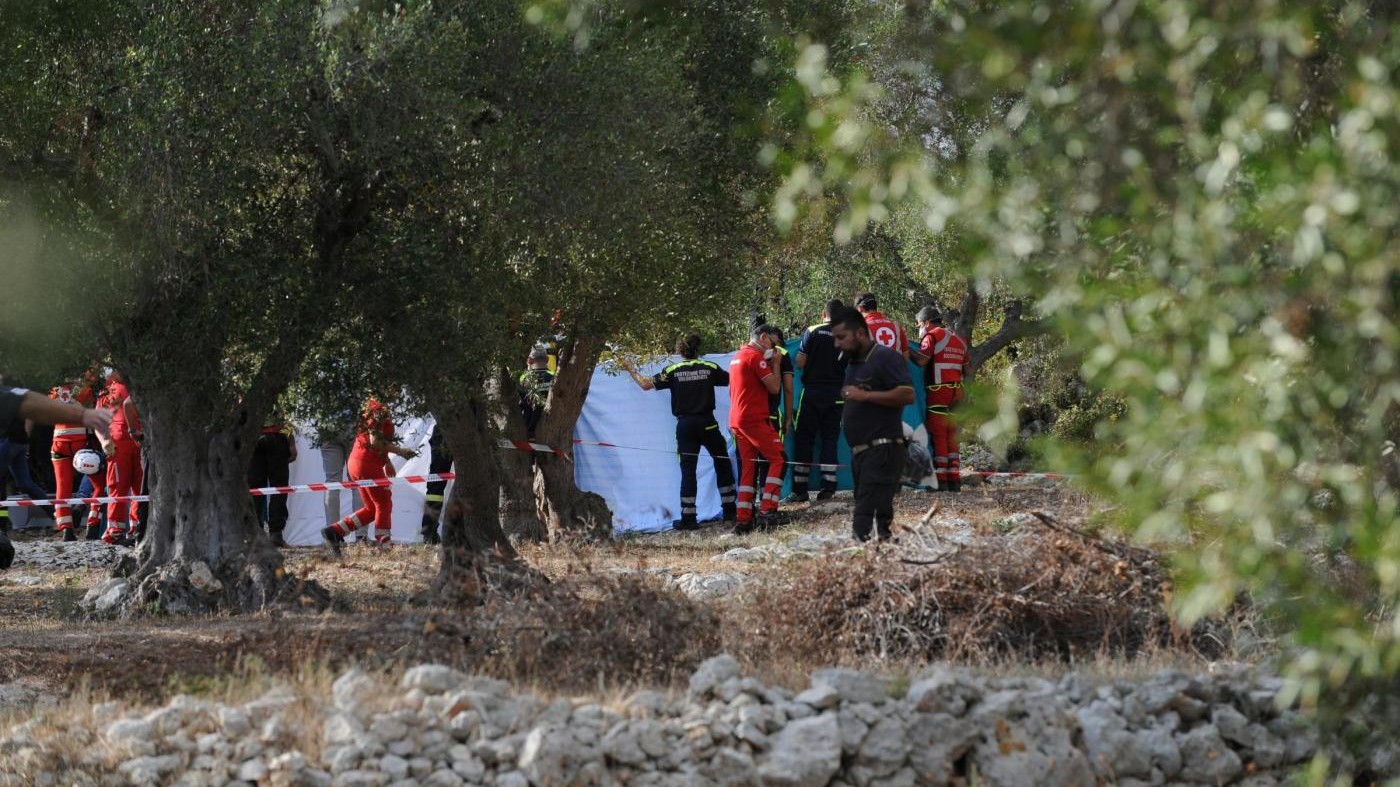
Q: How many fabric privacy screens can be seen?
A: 3